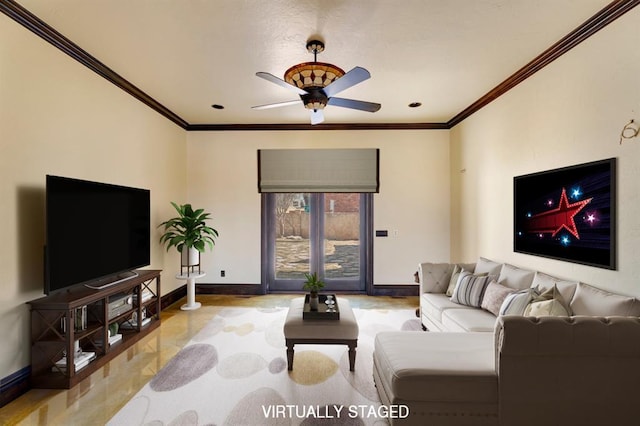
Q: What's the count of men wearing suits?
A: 0